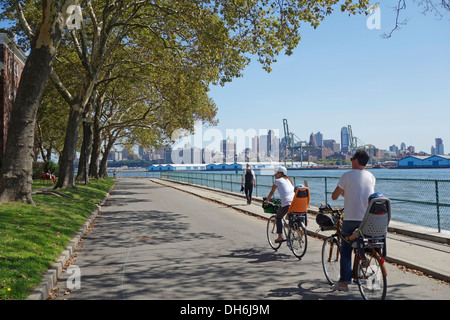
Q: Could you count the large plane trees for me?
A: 5